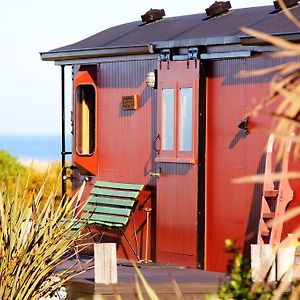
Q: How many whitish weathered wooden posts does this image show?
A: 3